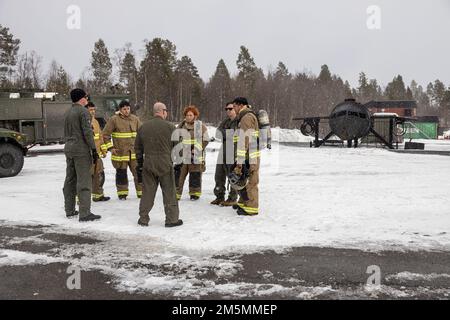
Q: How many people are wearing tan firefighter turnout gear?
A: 4